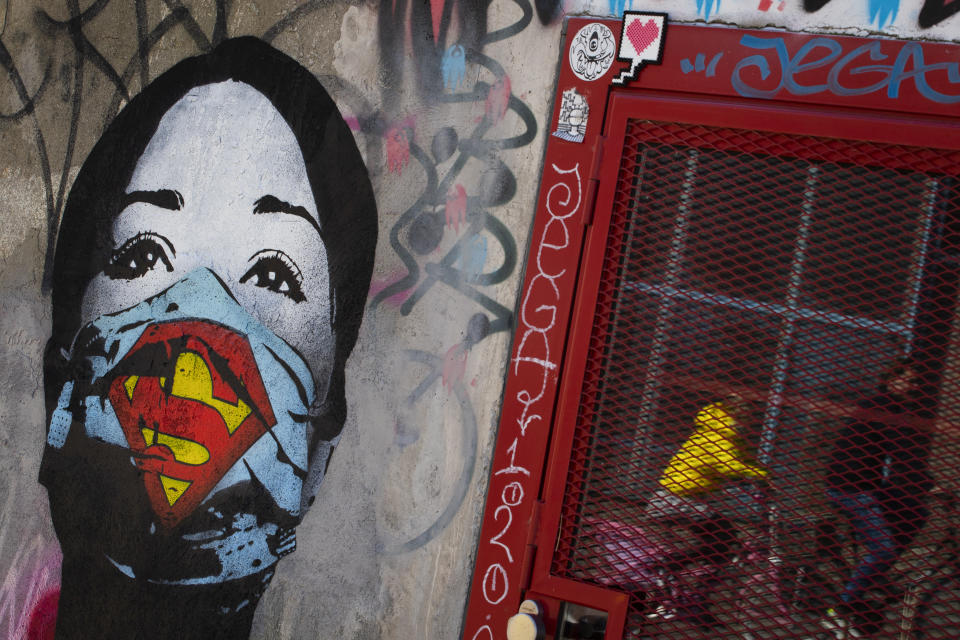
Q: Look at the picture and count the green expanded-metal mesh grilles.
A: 0